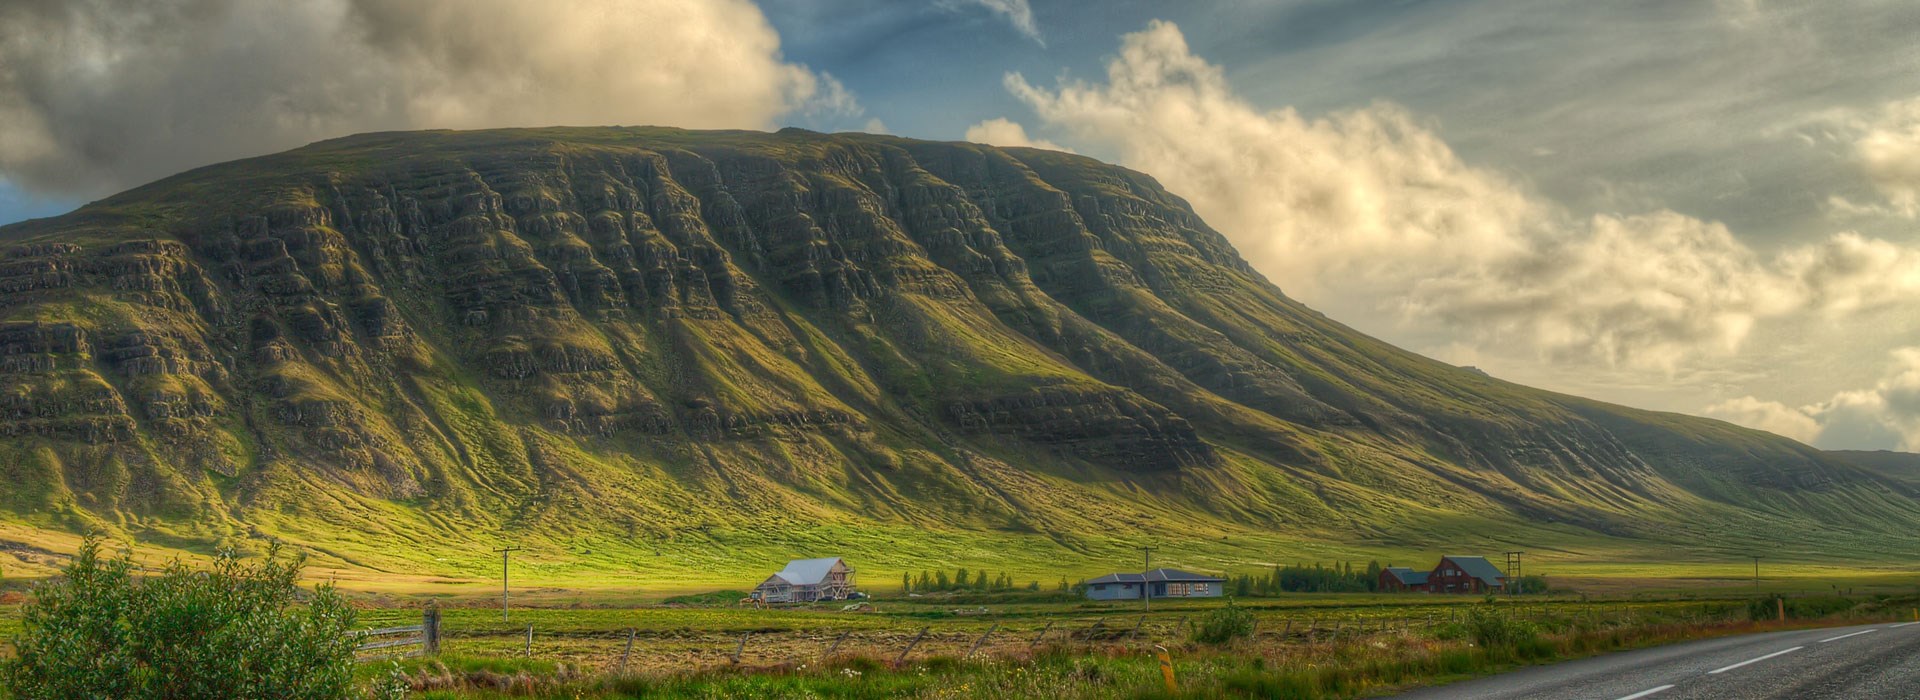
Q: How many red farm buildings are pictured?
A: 2